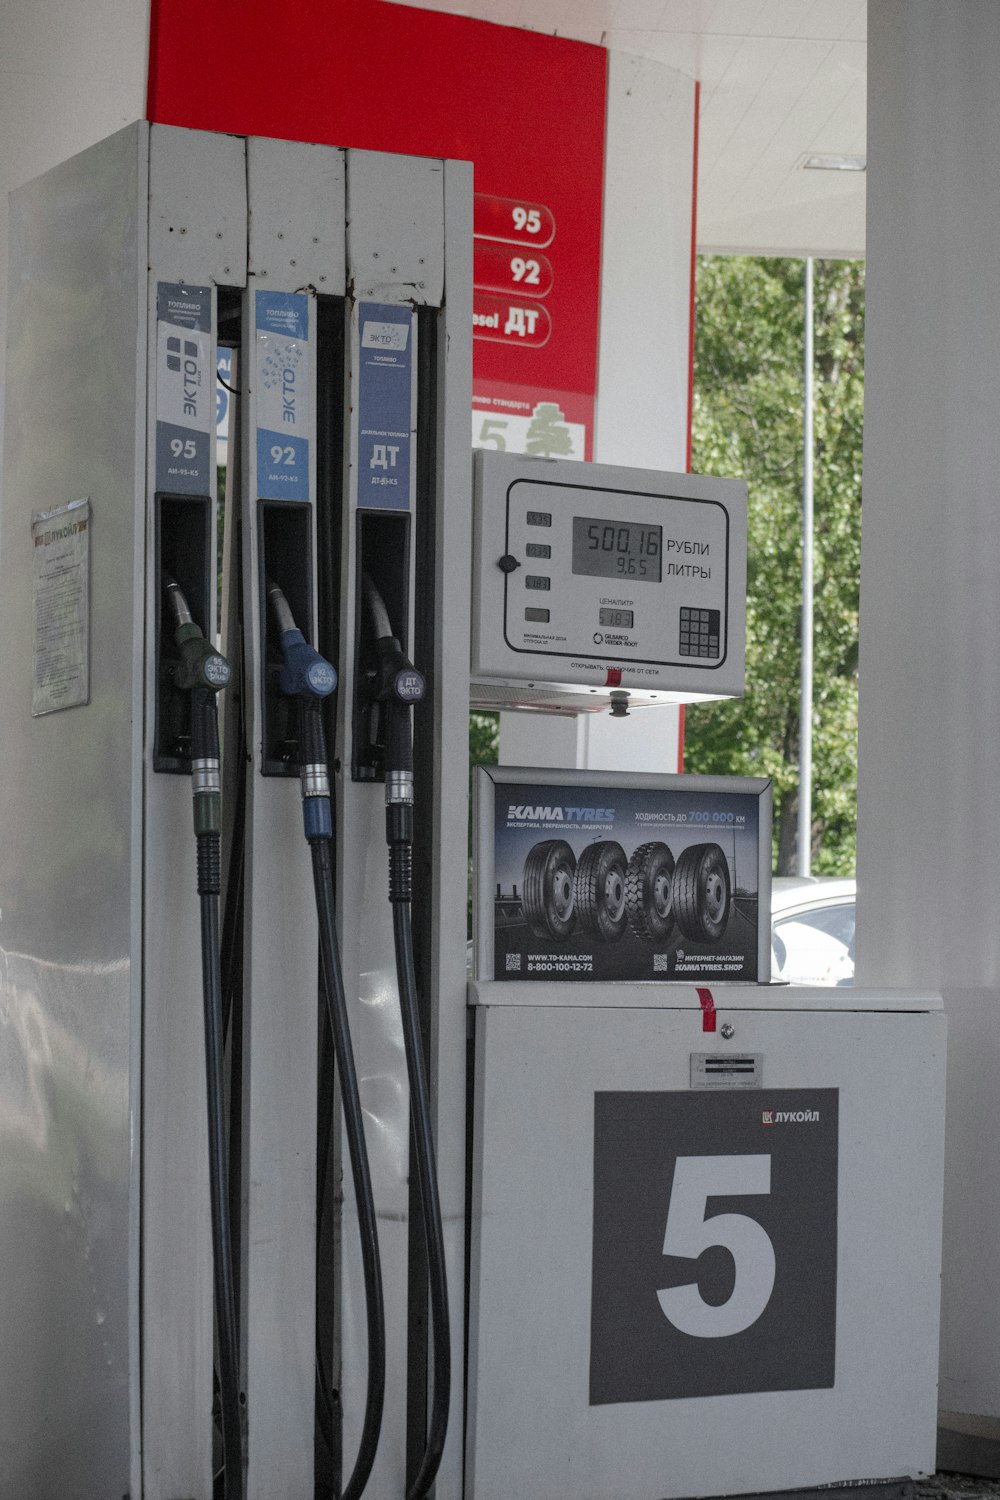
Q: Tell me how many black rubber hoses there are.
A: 3